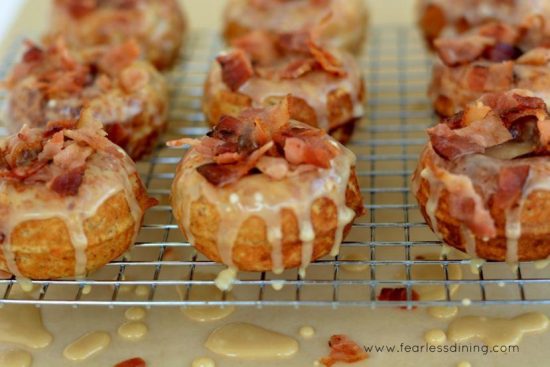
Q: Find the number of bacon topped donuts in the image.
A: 9